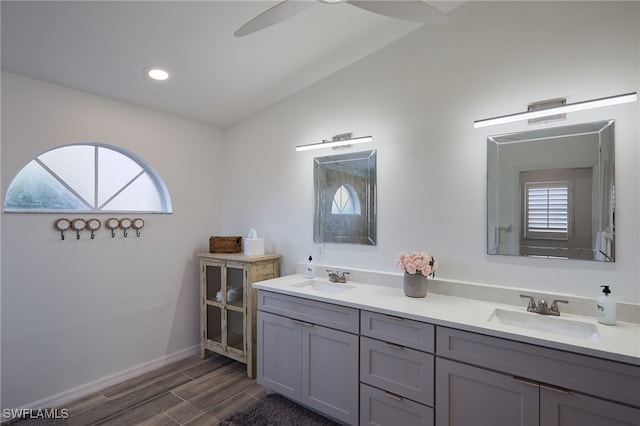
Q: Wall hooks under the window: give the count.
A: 6